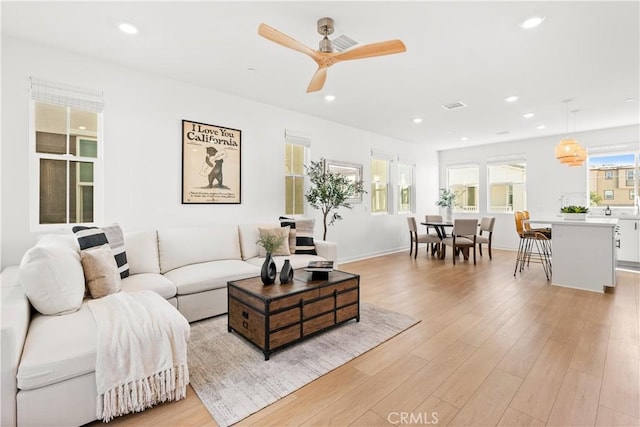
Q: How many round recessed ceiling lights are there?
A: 8